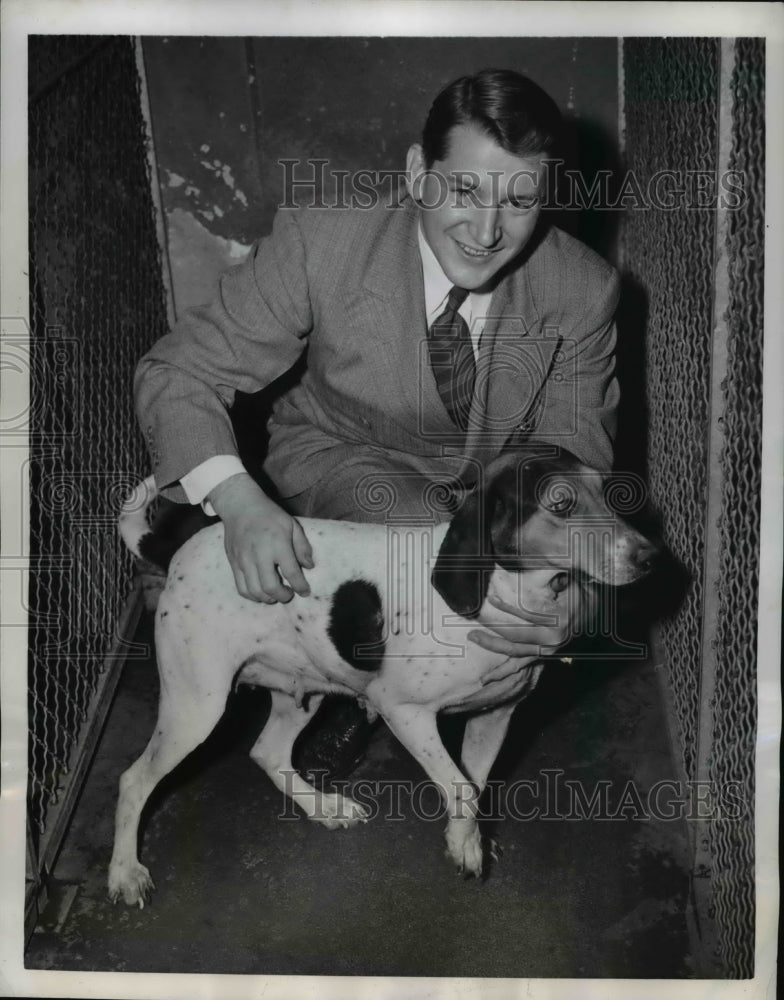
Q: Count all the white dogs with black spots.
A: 1